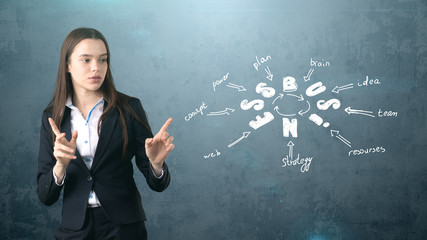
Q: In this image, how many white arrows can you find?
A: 13